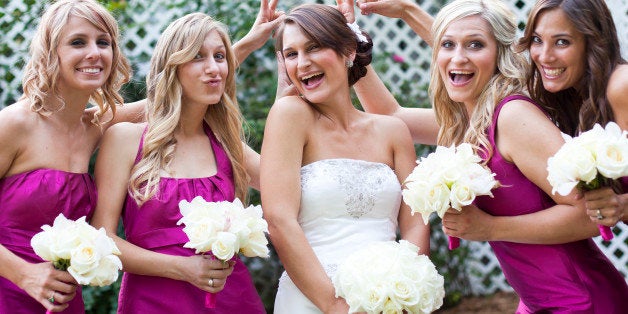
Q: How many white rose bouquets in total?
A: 5